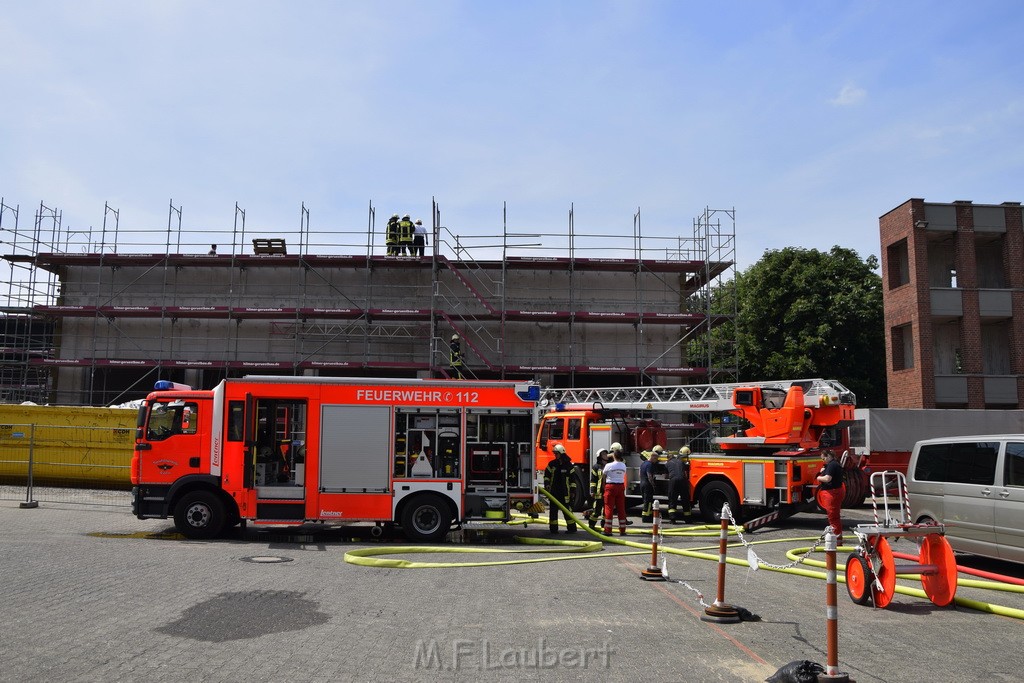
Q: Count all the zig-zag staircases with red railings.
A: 1